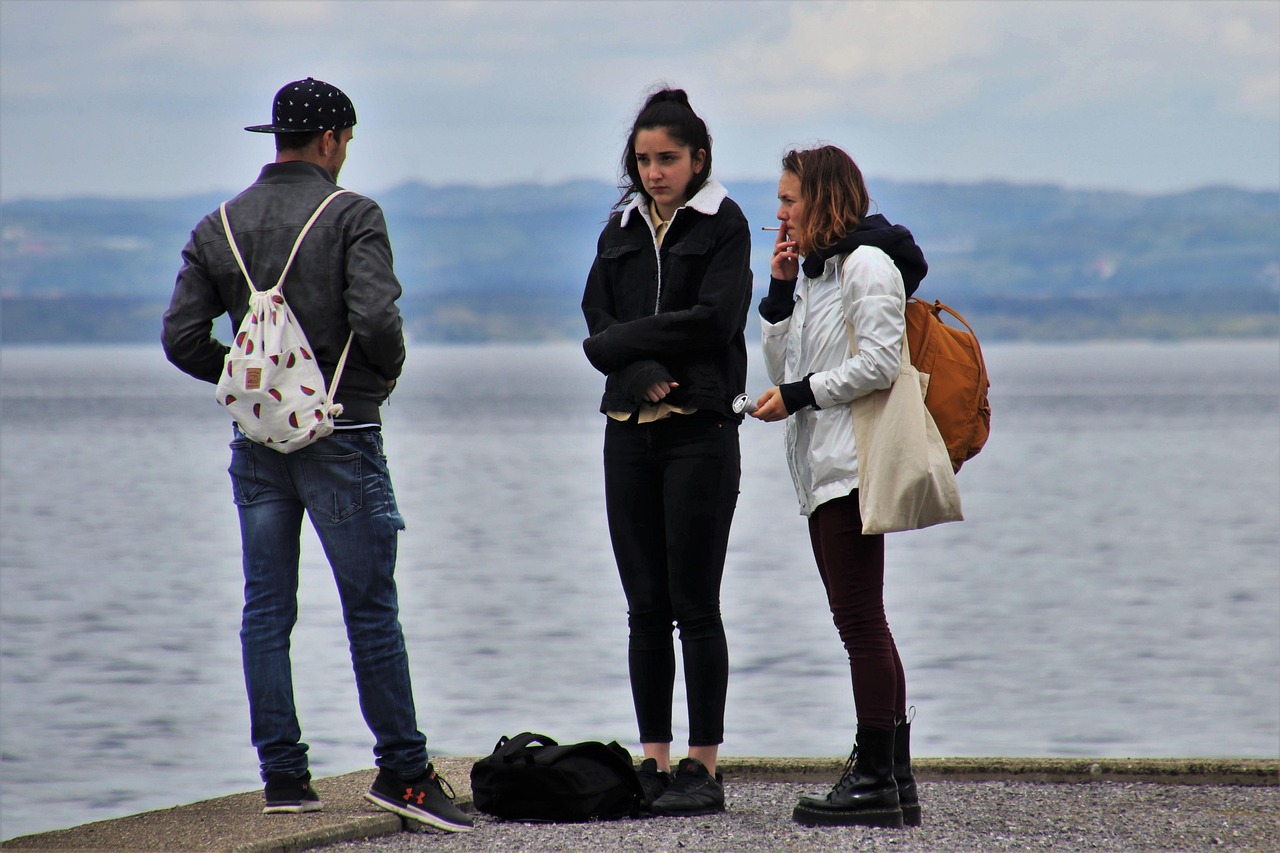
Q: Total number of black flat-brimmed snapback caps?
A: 1